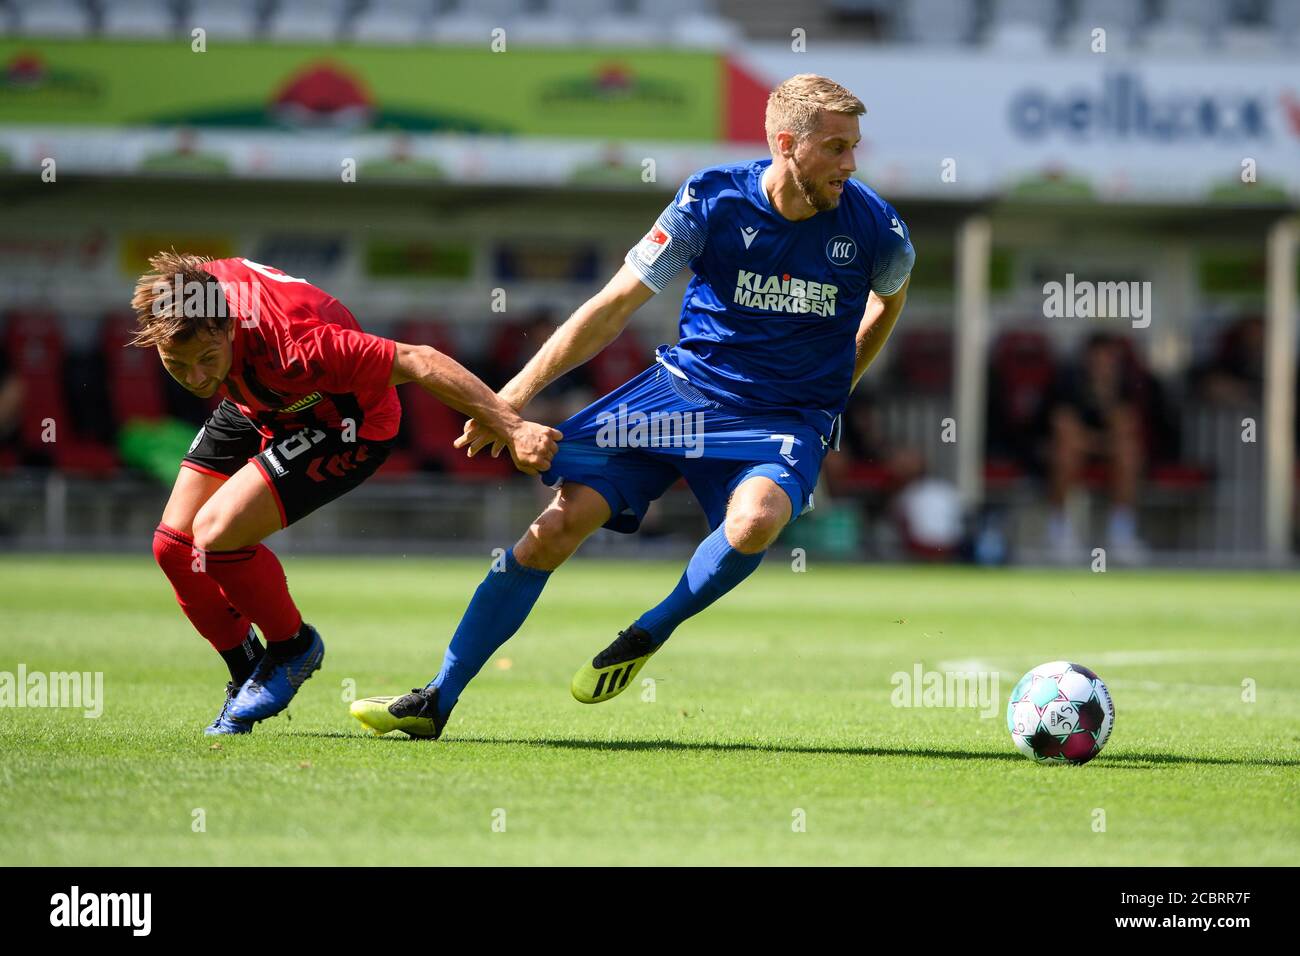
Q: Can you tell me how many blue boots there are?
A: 2